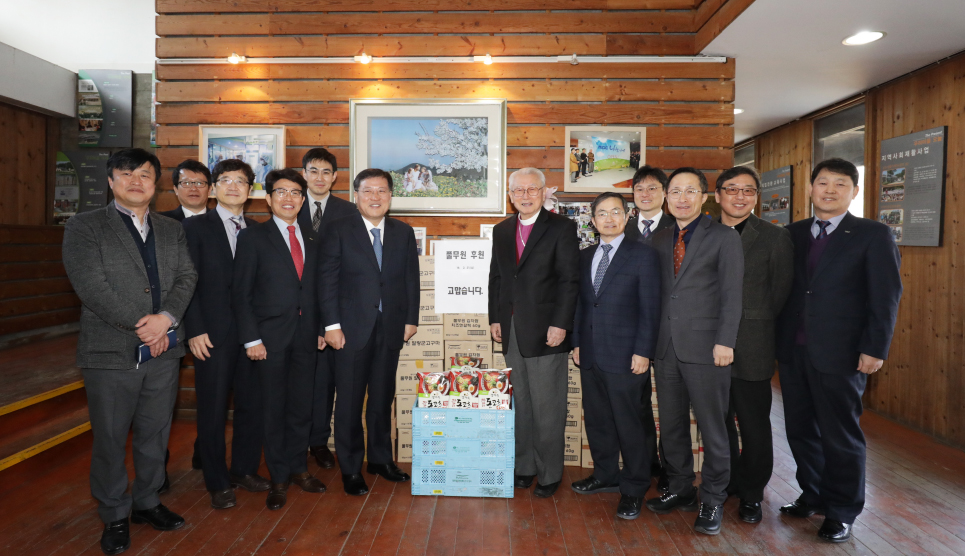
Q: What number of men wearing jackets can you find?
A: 12